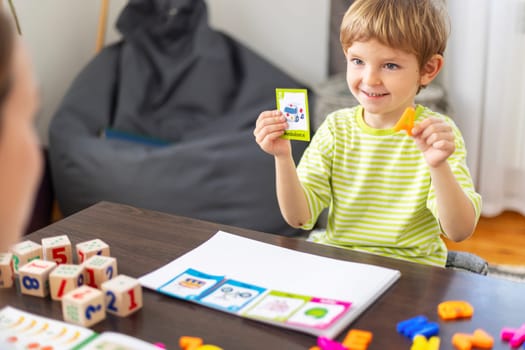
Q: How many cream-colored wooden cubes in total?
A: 9